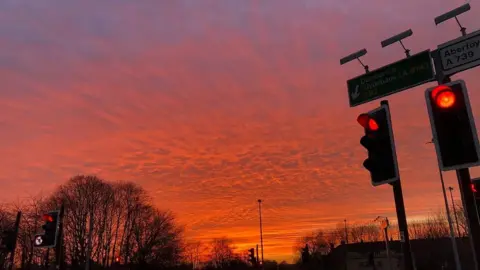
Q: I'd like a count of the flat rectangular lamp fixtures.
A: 3